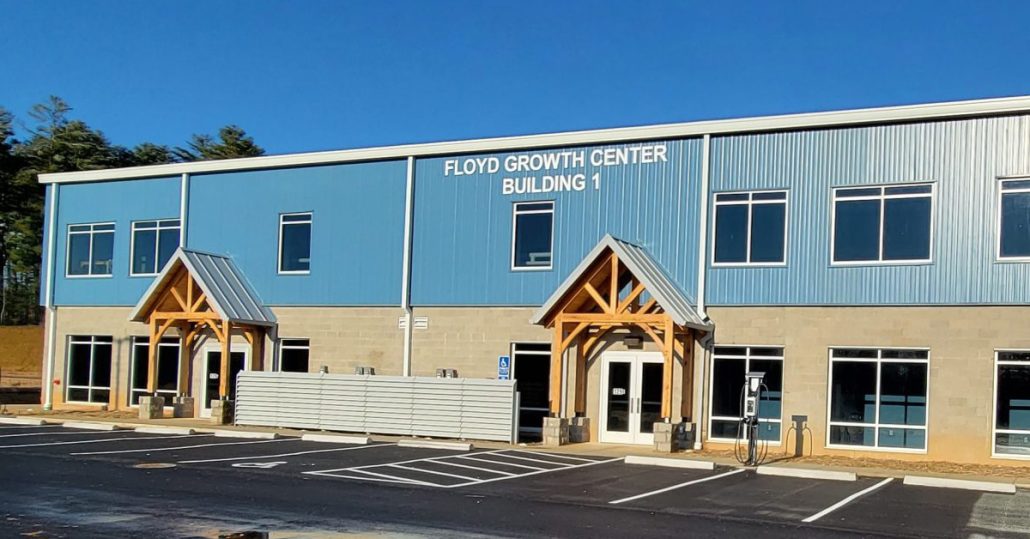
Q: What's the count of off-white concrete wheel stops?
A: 9